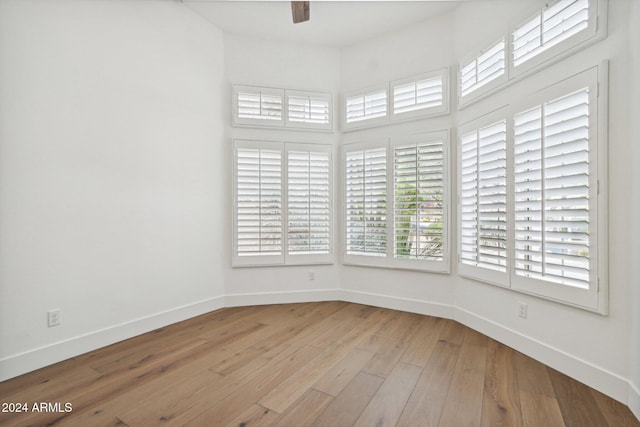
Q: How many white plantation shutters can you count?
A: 12